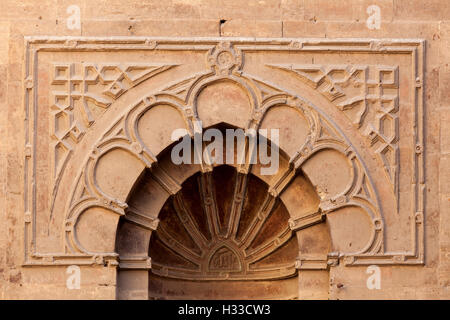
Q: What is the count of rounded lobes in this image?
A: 7